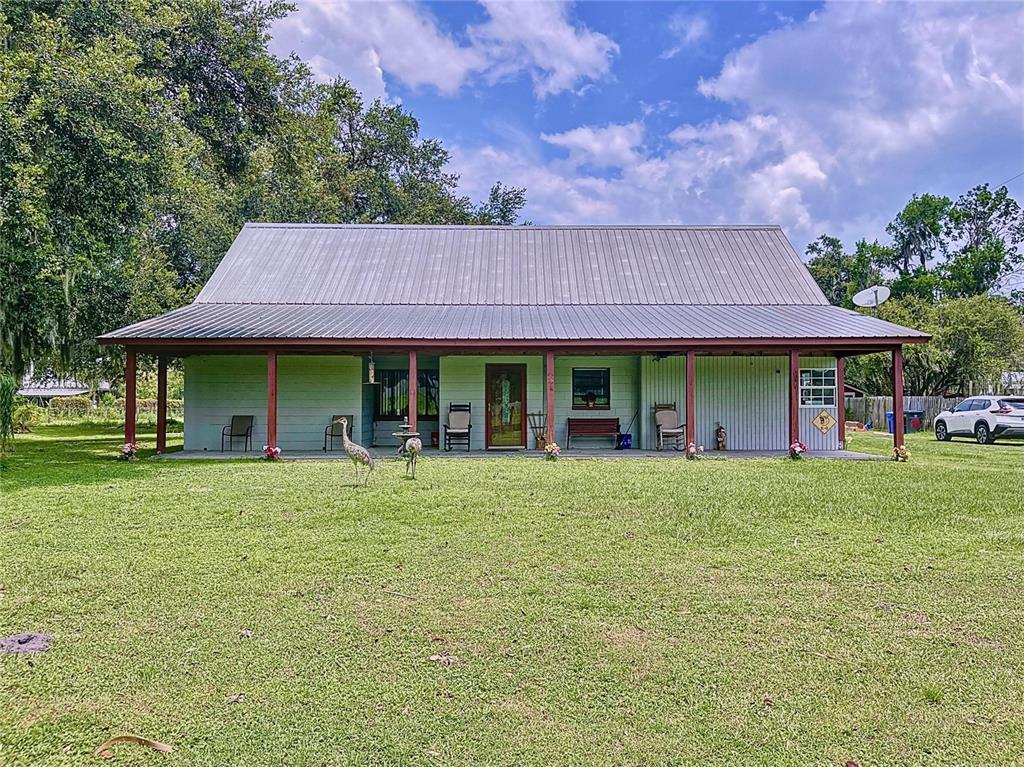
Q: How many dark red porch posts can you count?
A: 9